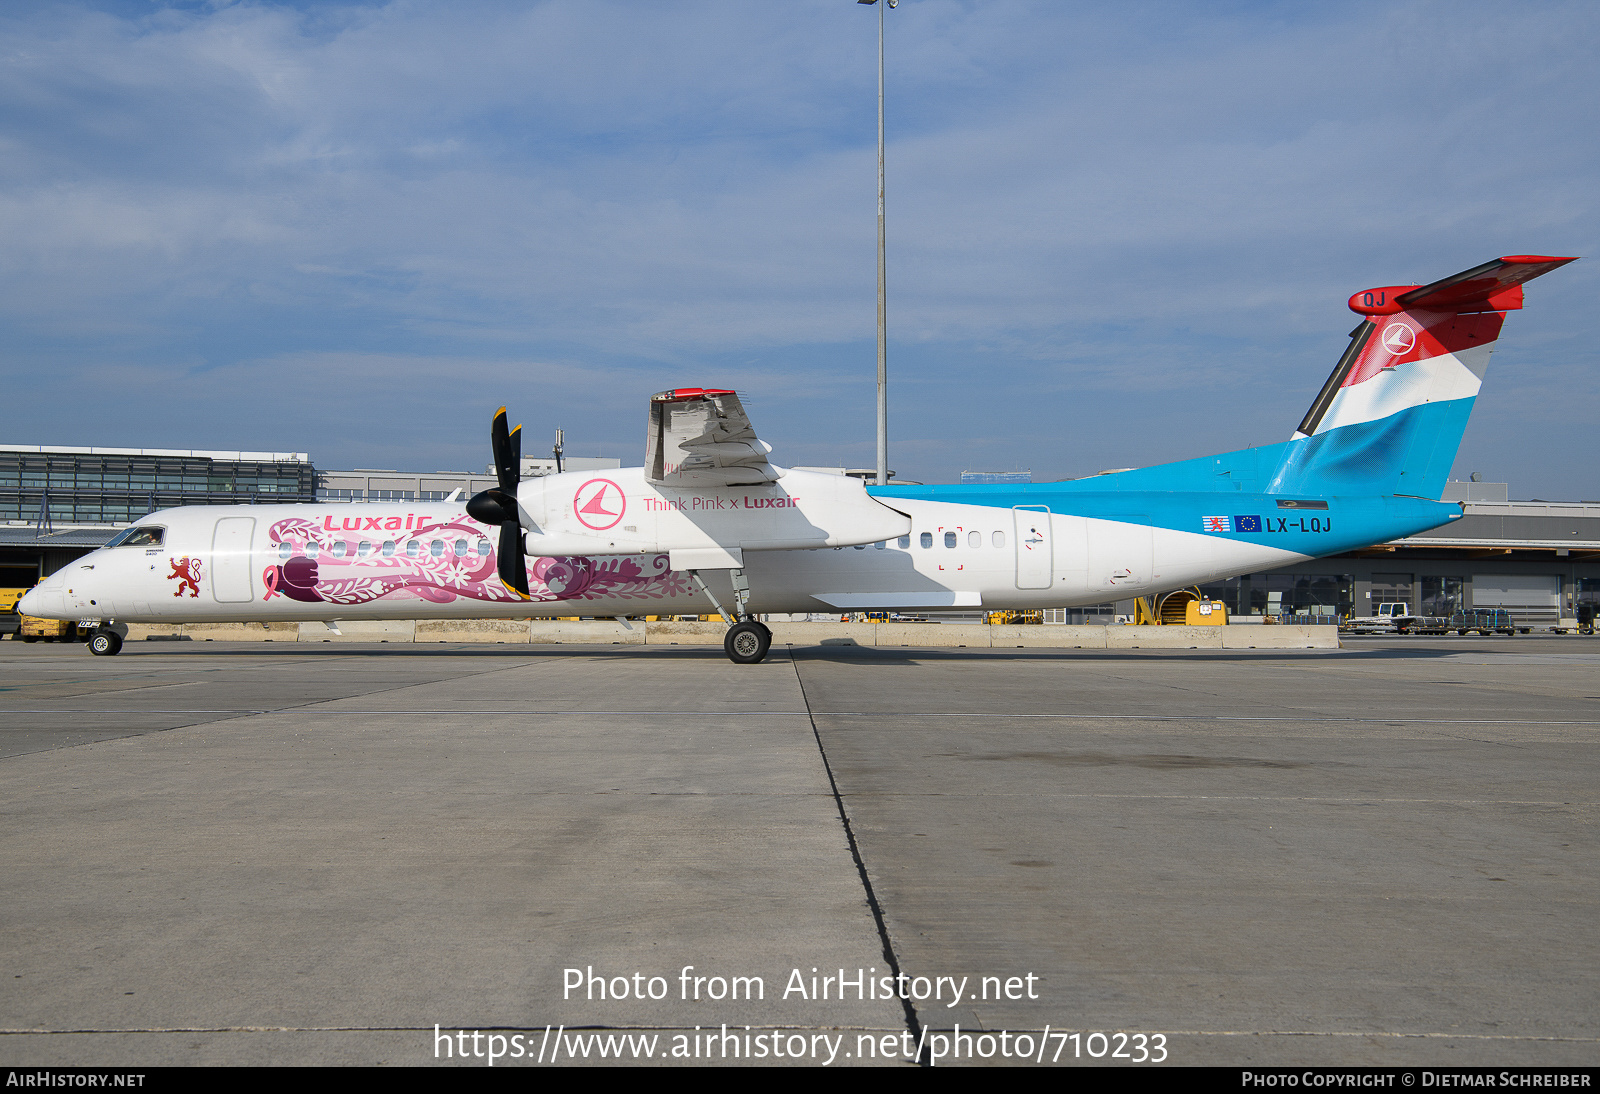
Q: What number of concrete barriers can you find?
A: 11